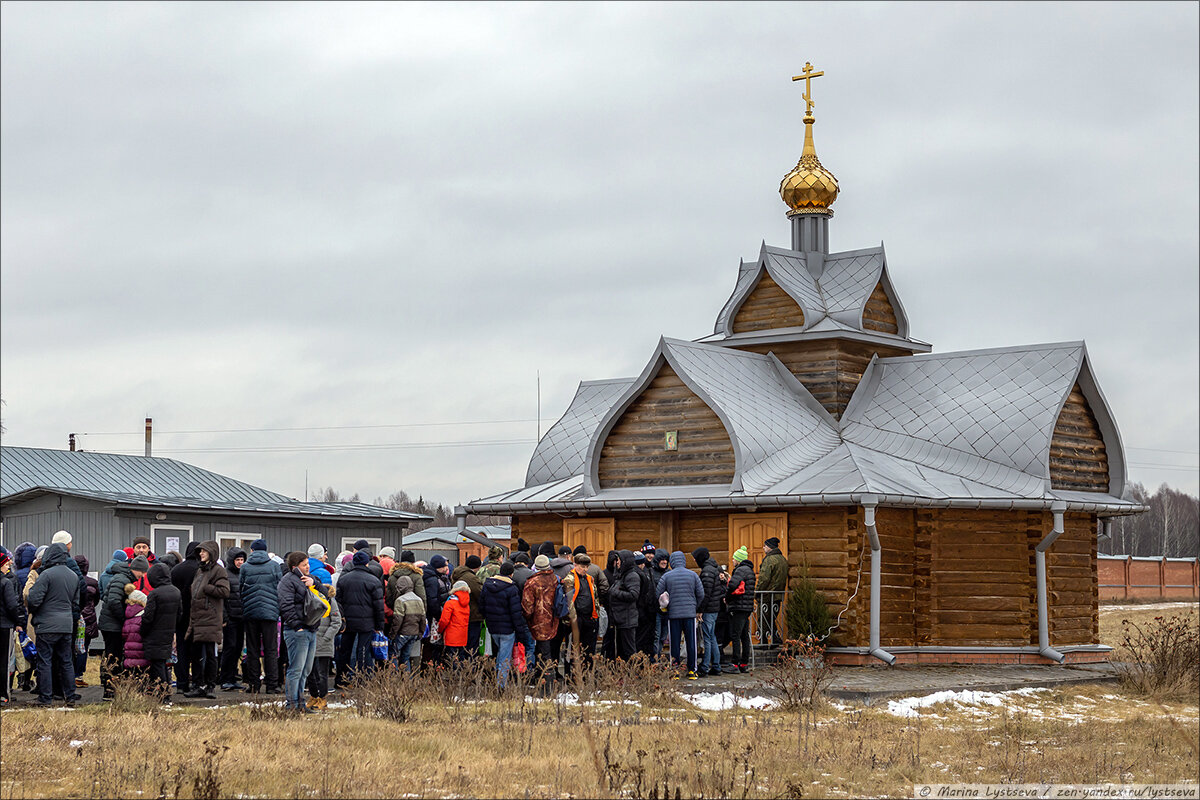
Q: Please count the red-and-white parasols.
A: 0